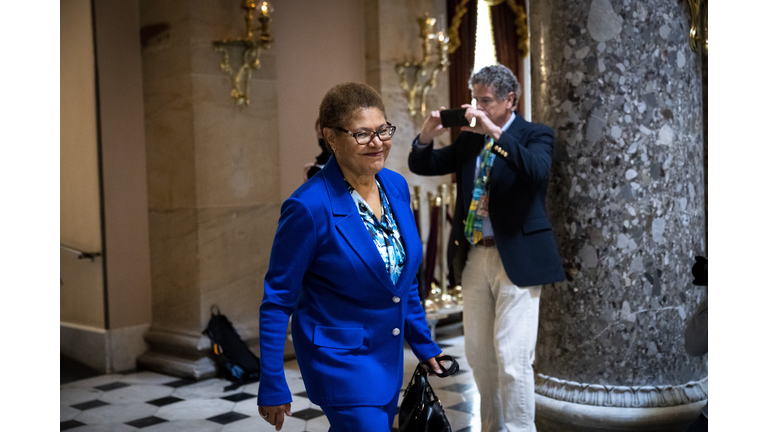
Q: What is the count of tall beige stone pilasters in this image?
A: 2